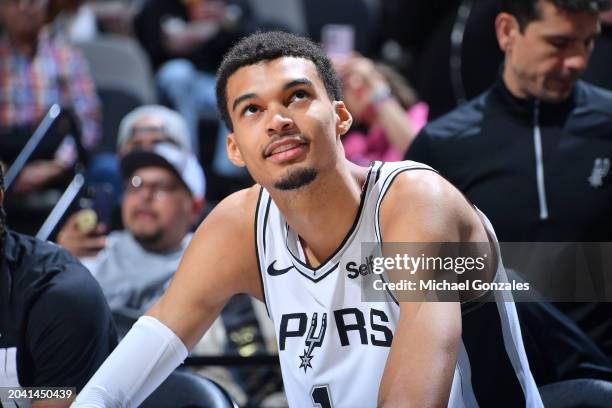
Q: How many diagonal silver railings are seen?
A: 2